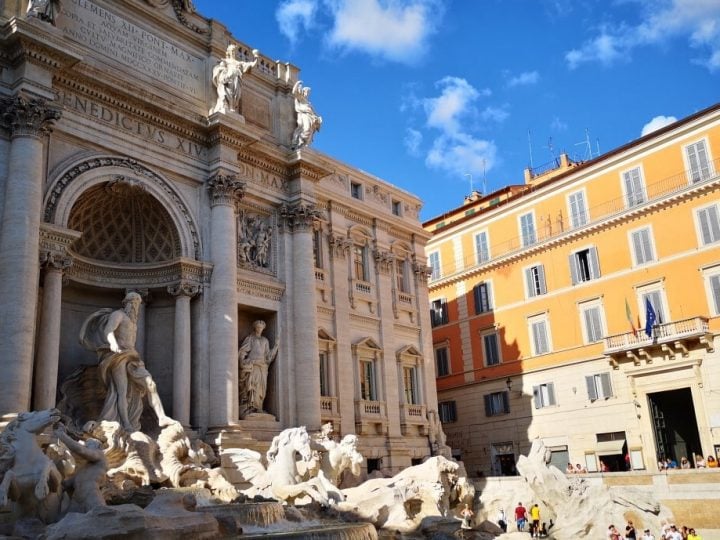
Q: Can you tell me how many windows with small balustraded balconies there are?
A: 6